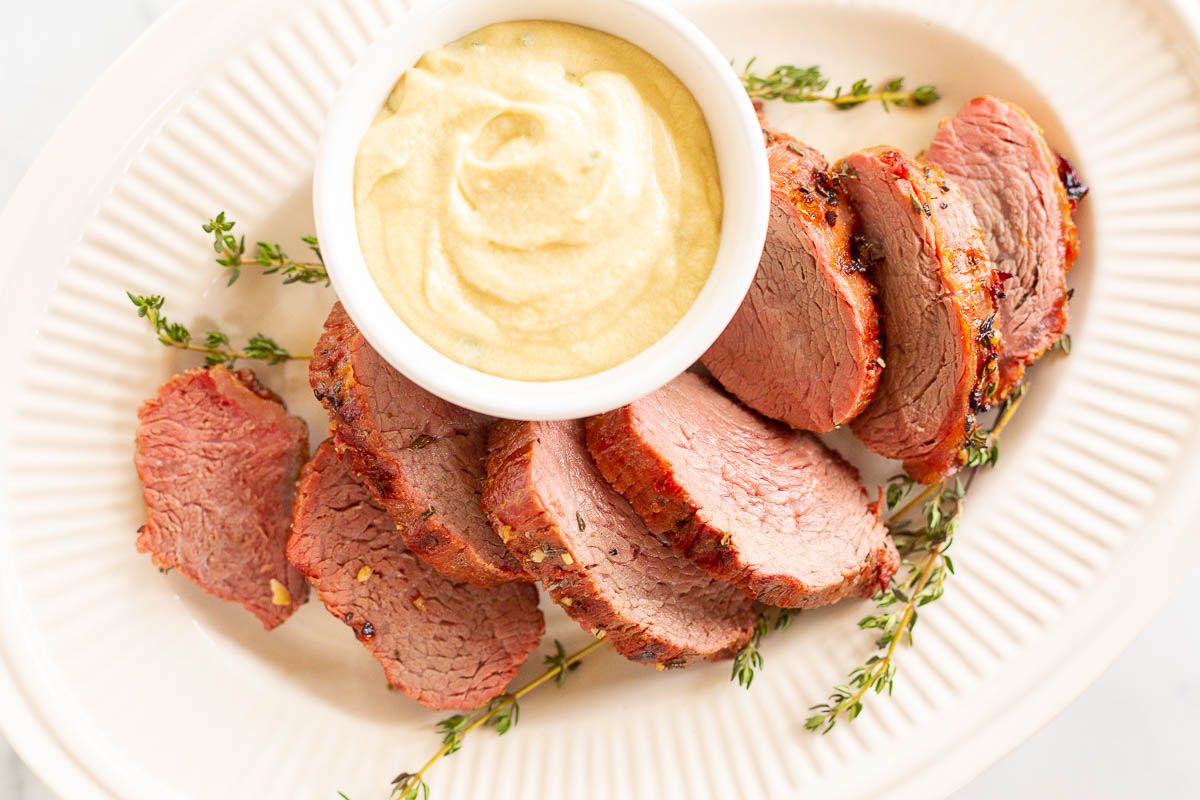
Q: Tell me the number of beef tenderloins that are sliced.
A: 8